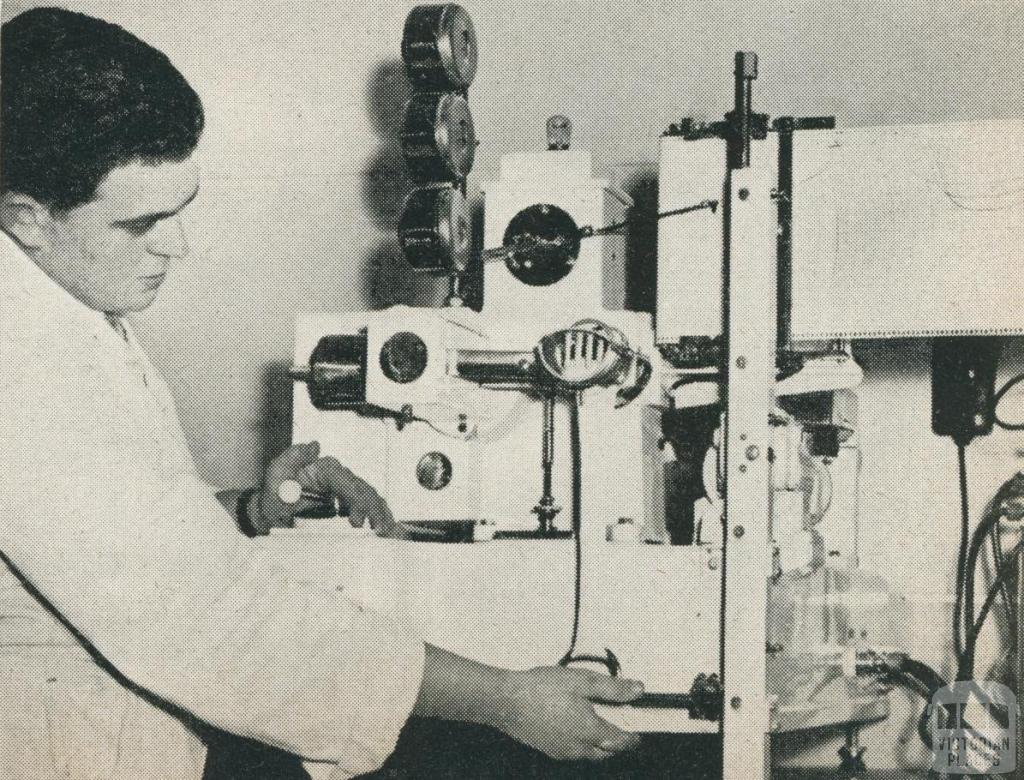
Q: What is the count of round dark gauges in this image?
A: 3